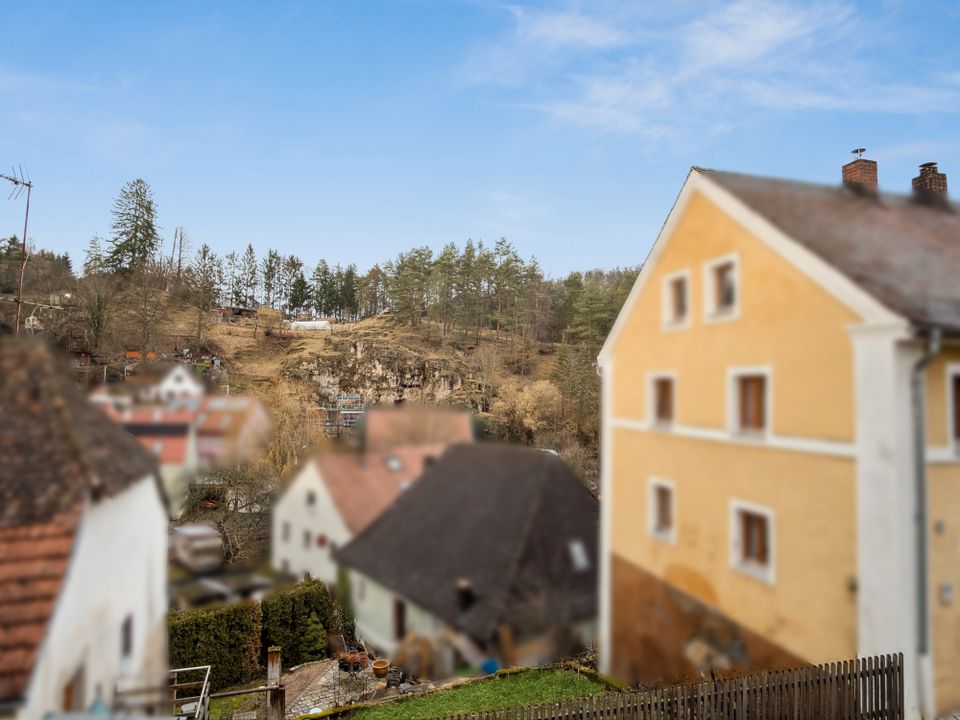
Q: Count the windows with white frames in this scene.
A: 7